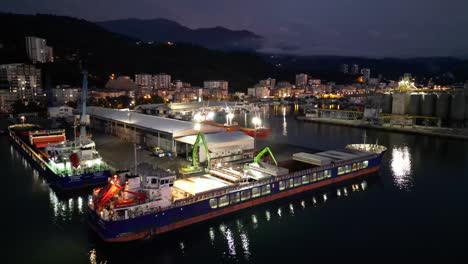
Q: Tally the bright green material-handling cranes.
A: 2